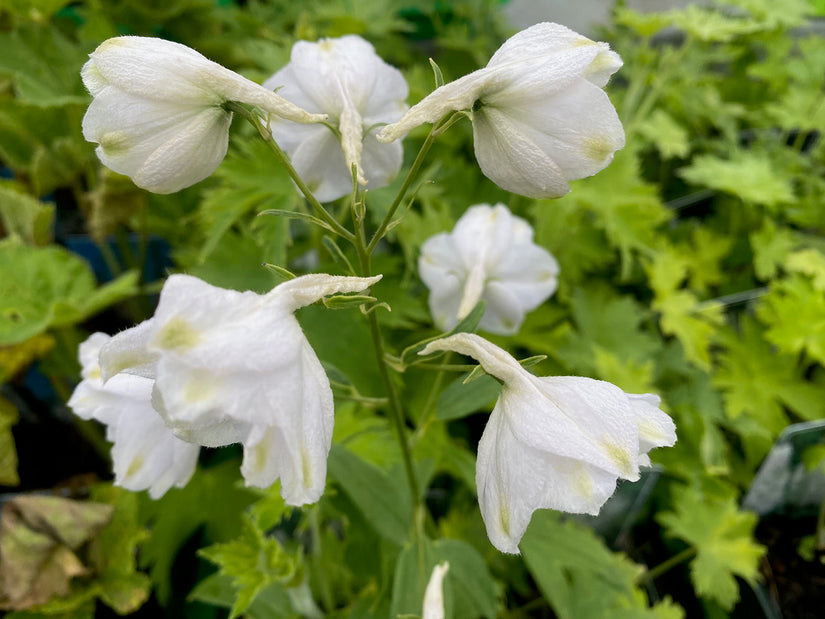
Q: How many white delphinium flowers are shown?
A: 7